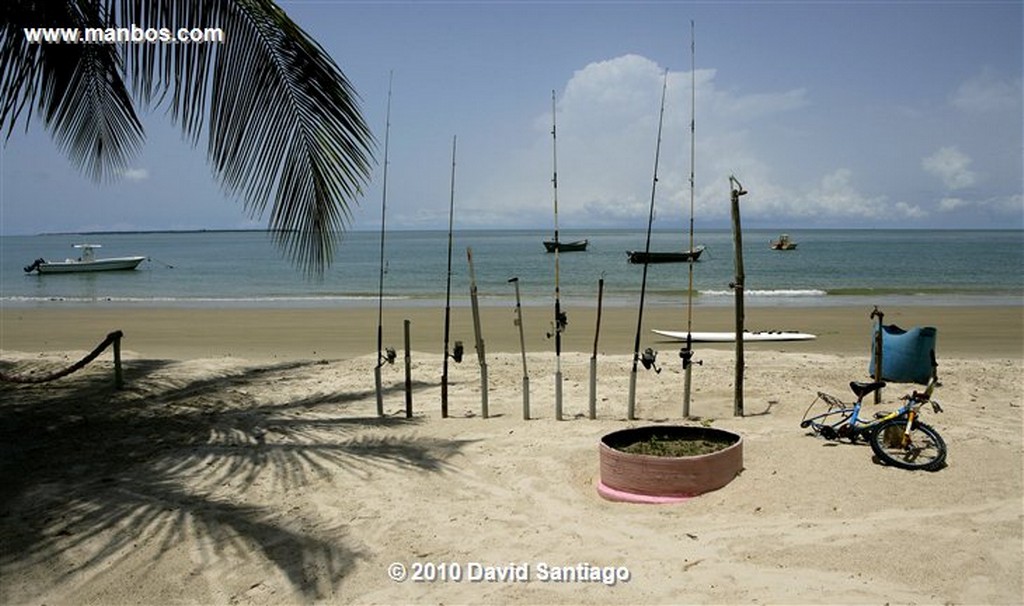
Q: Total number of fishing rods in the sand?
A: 5